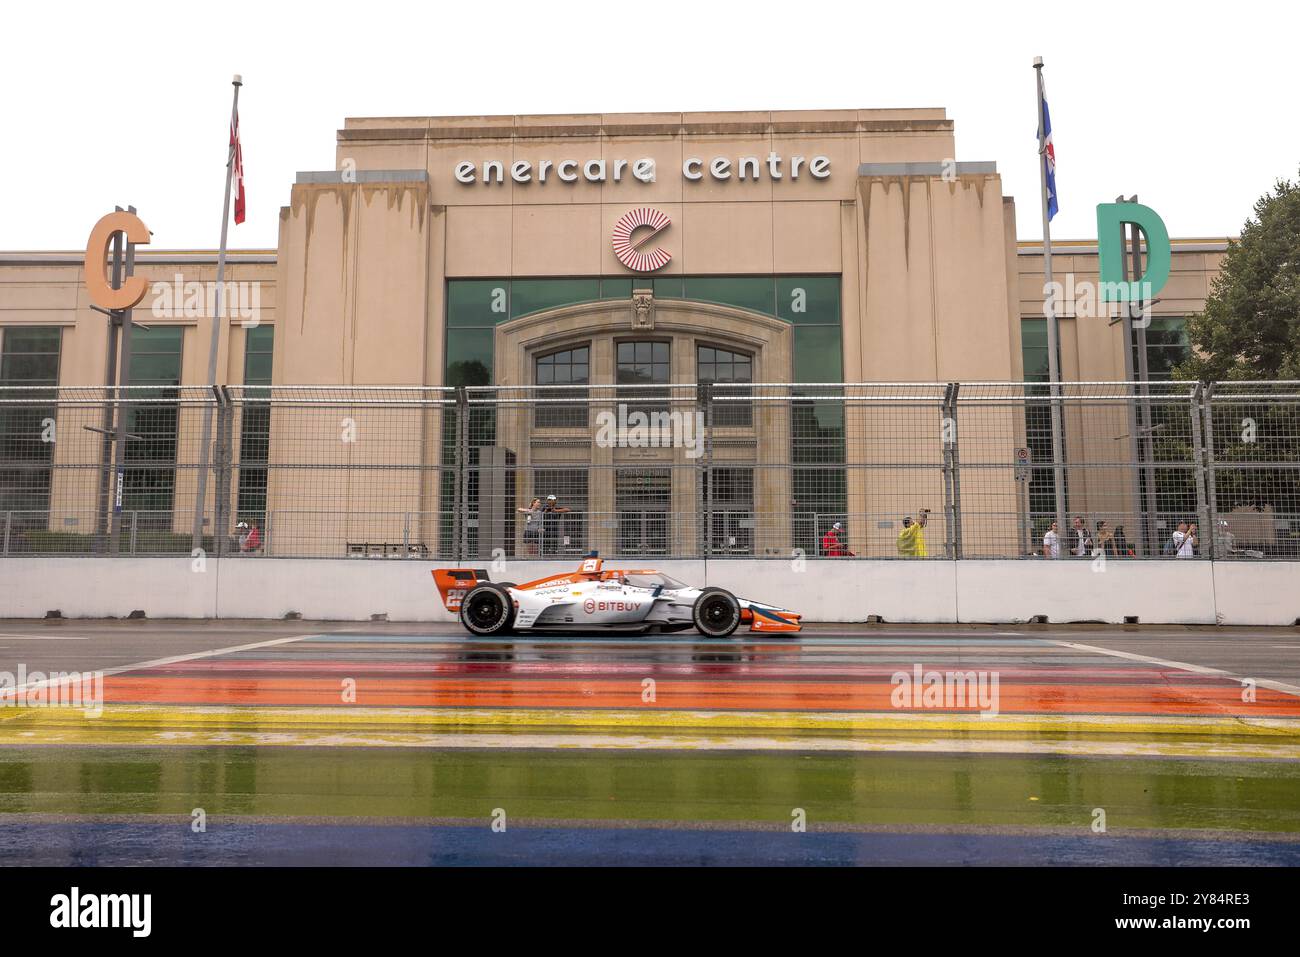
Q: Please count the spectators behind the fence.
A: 12